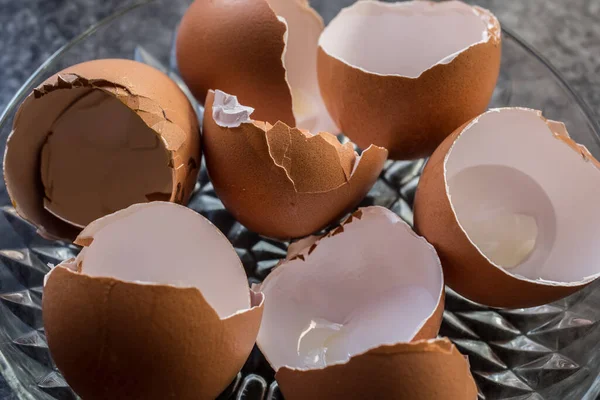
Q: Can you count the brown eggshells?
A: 8